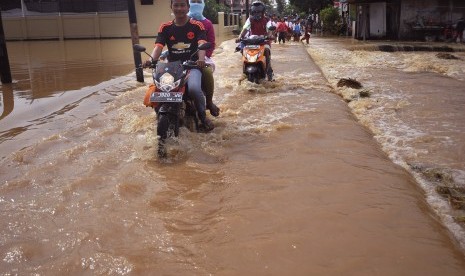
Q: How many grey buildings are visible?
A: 1